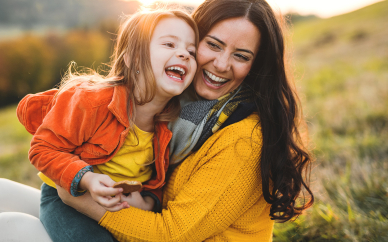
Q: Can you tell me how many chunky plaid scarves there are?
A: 1